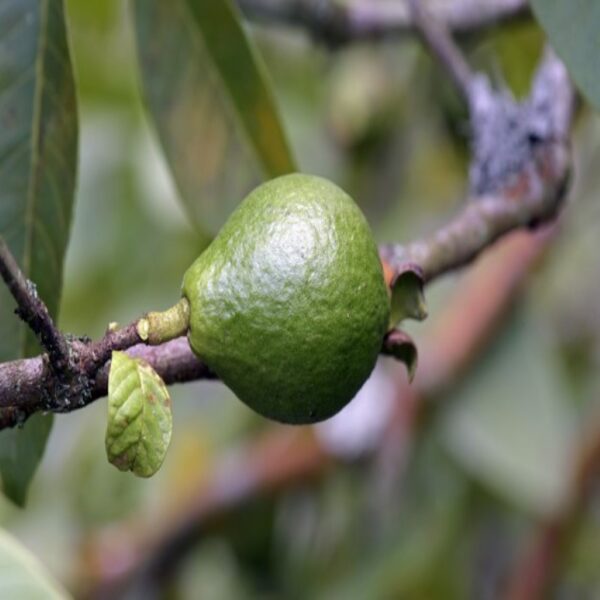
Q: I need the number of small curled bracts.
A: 2